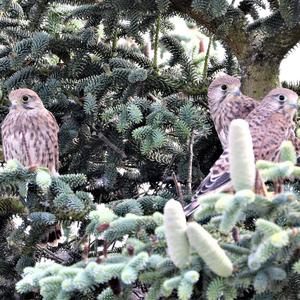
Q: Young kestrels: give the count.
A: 3